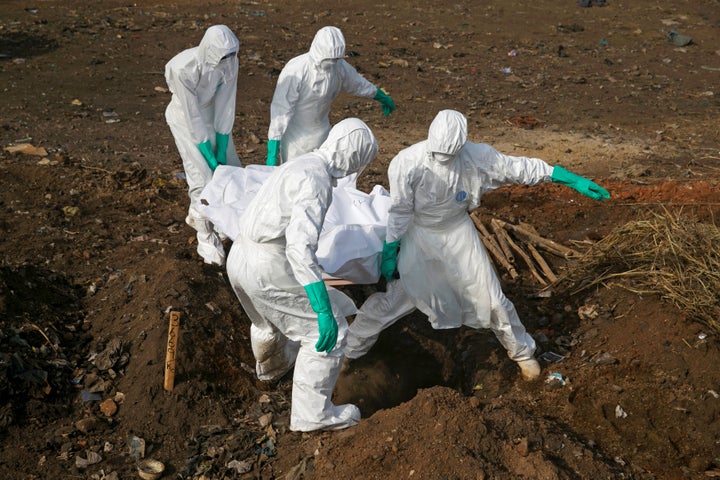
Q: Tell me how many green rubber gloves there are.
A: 7